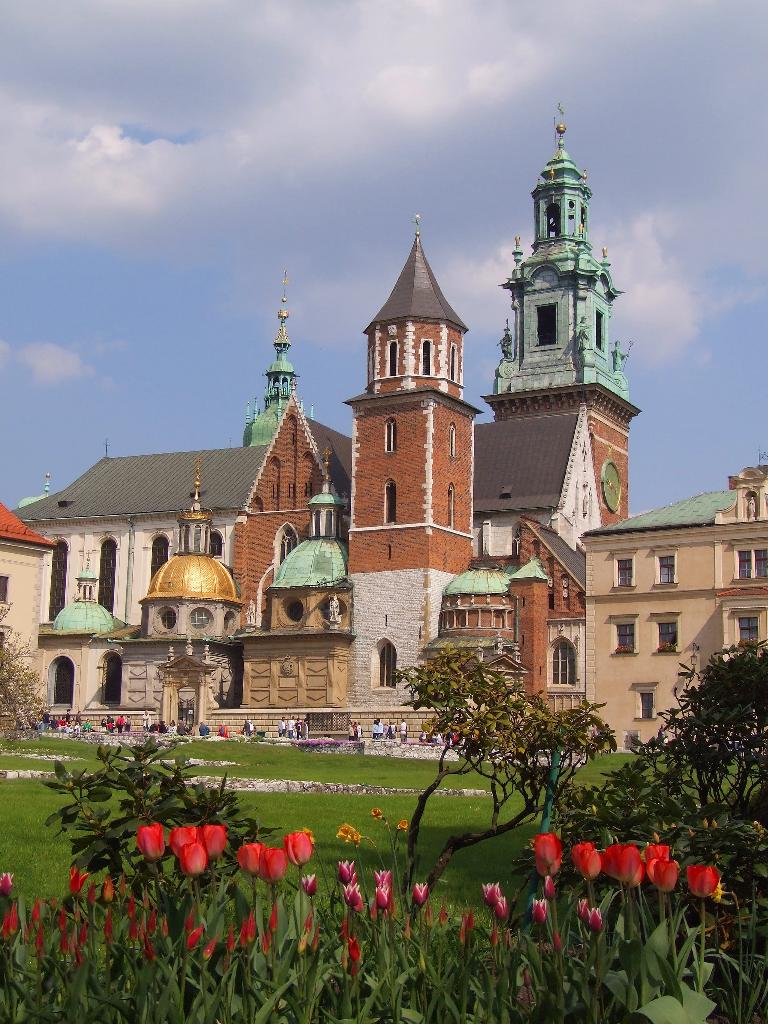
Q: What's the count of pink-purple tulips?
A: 13